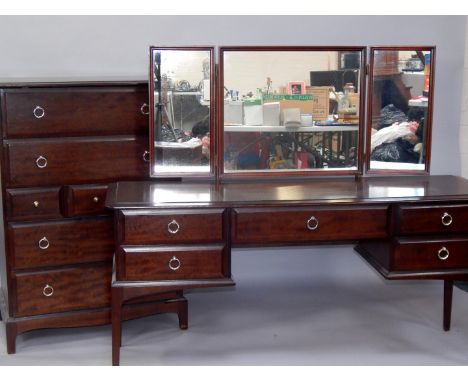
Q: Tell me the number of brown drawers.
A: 11